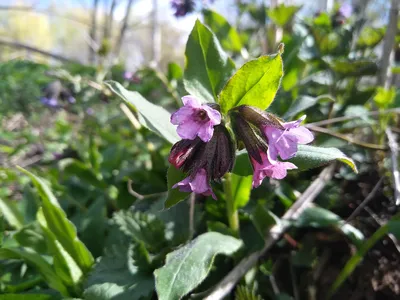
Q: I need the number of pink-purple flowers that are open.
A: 4